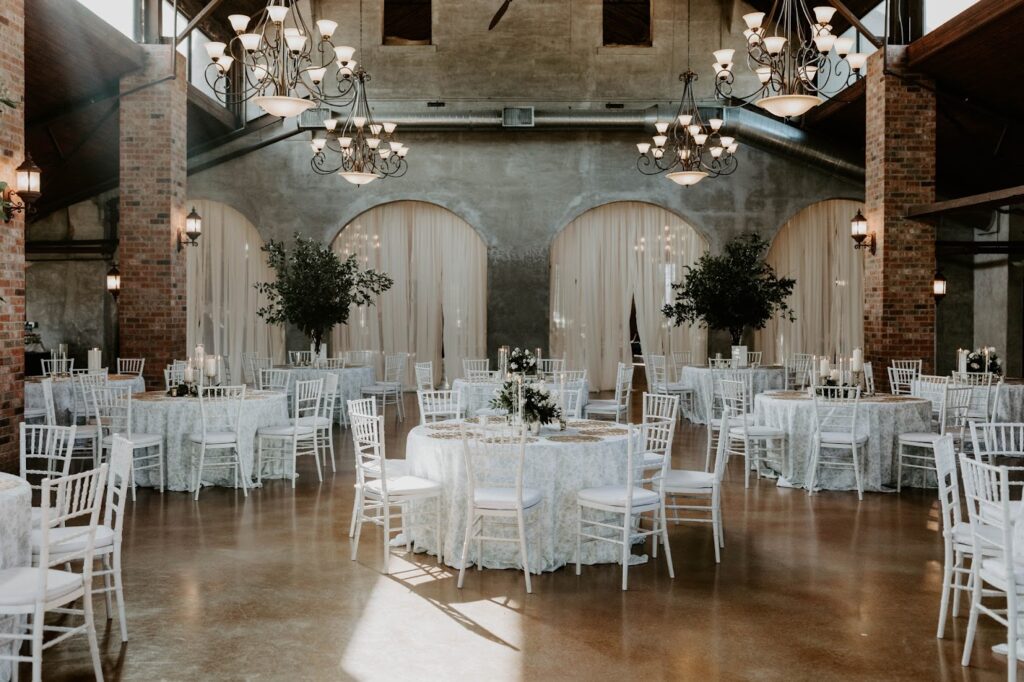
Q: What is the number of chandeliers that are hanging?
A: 4